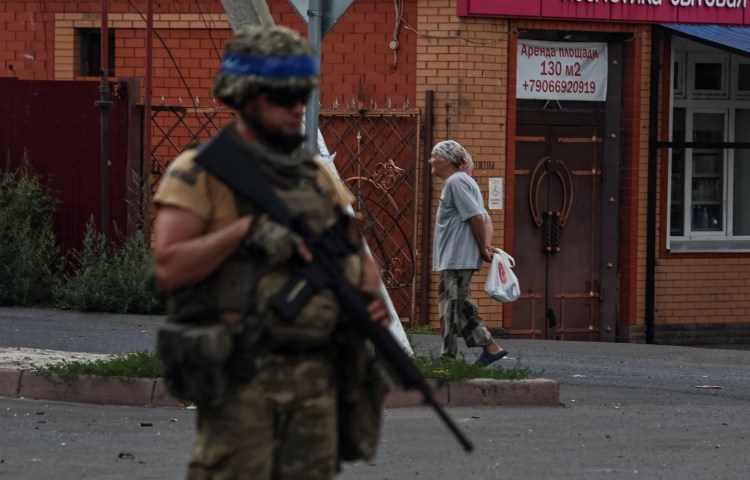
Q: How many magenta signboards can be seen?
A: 1